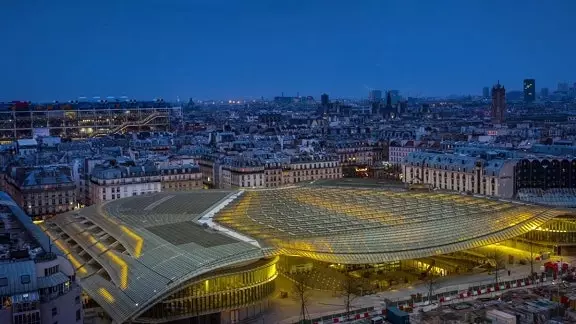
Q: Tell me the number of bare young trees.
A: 5